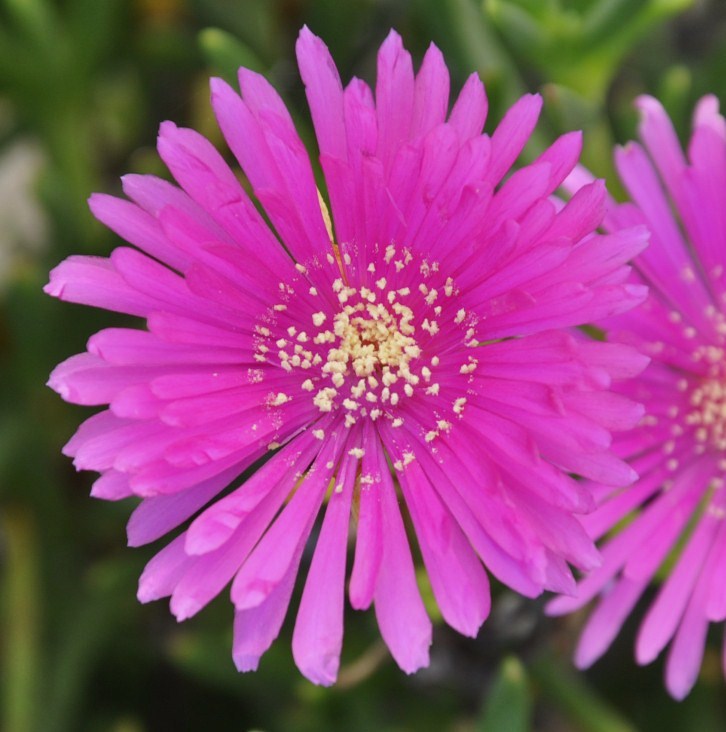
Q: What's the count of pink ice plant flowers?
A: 2